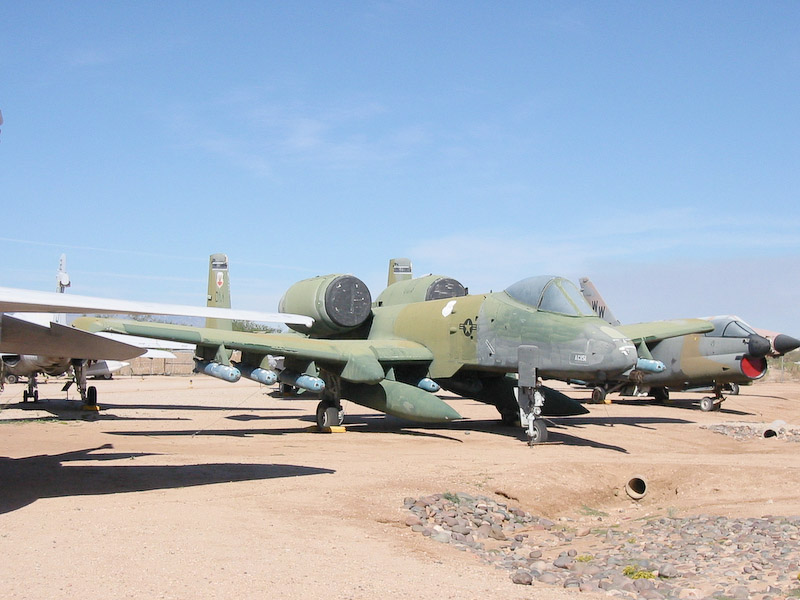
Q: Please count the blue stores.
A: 5